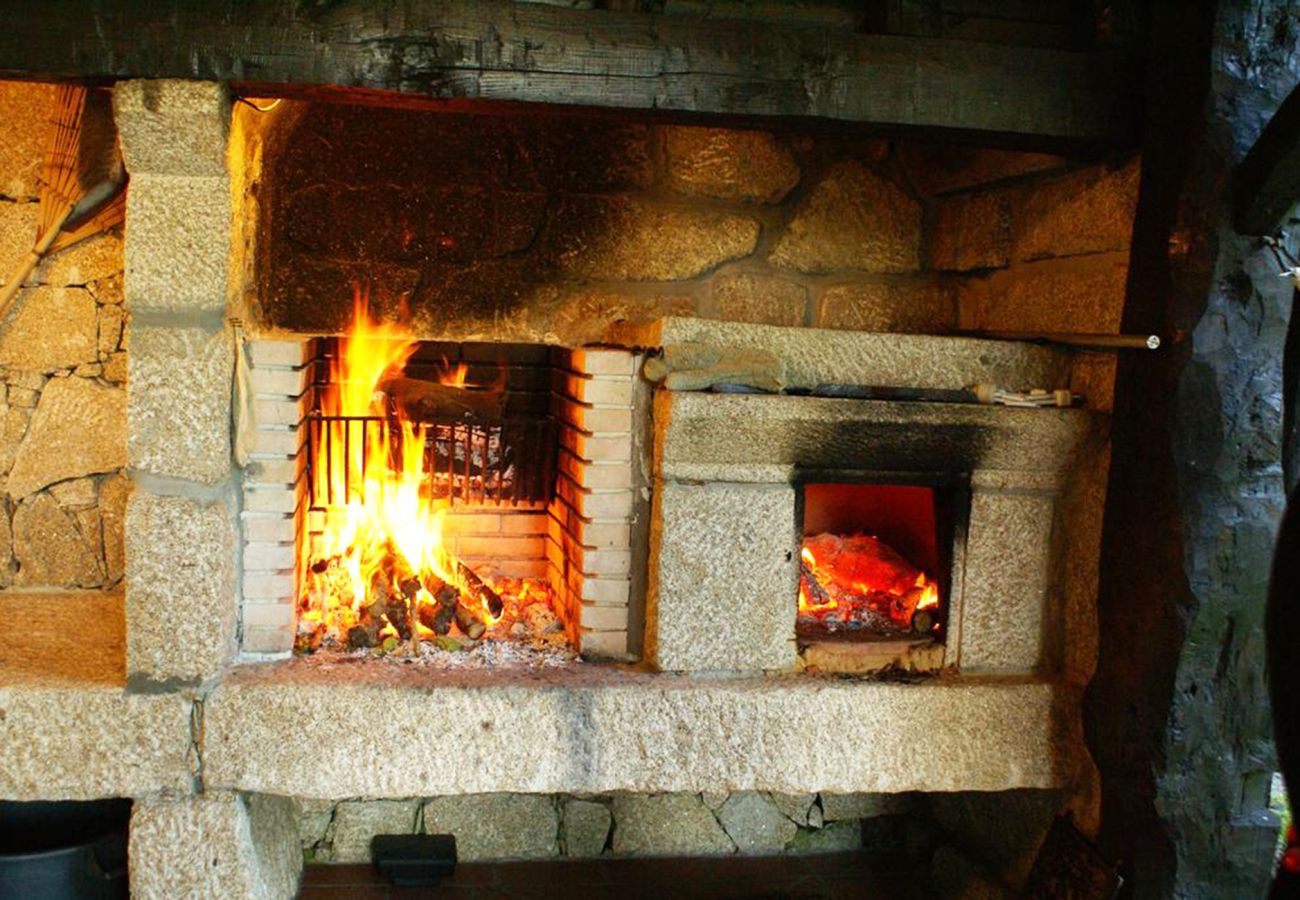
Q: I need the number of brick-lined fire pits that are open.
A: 1